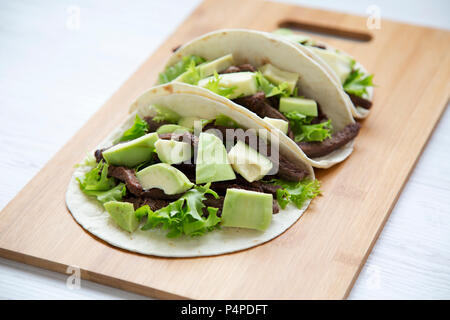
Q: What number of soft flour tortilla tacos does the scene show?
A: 3